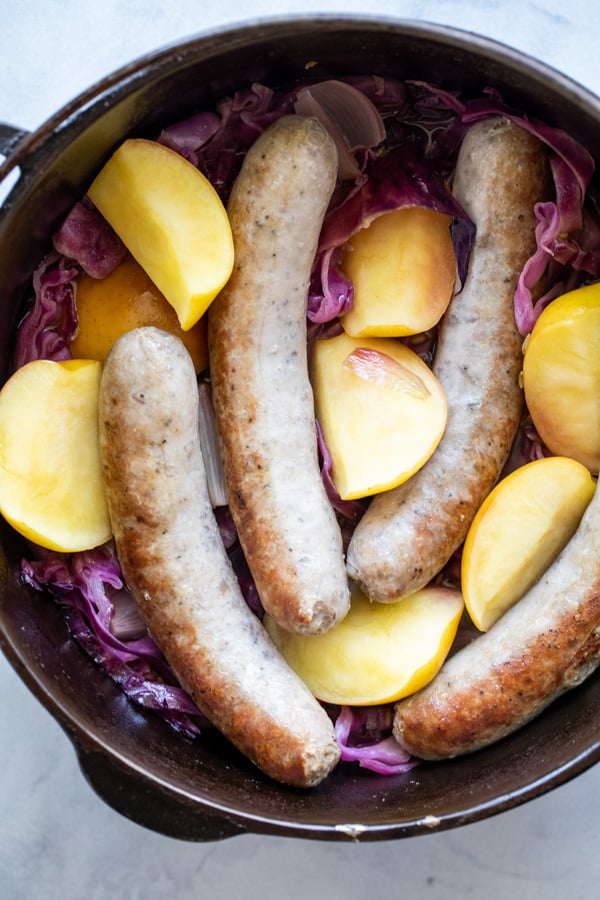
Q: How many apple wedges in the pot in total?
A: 8